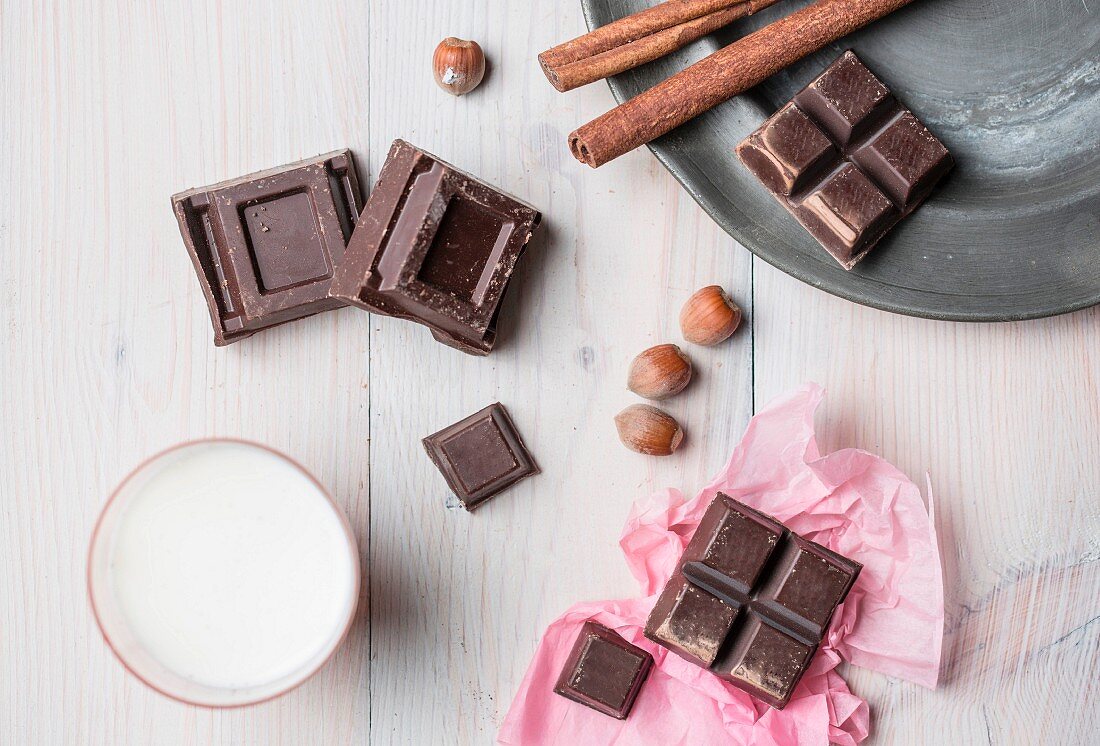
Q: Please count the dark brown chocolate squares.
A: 12